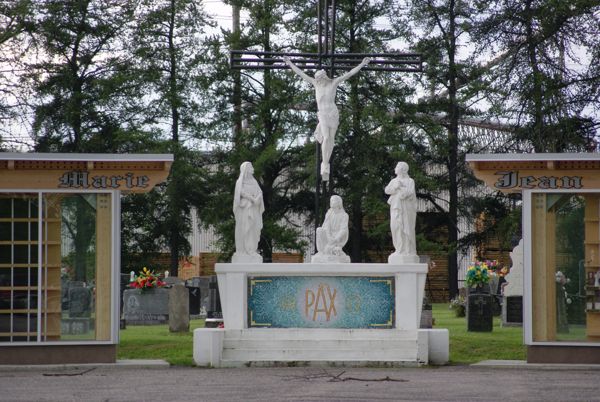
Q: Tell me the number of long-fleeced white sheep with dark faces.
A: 0